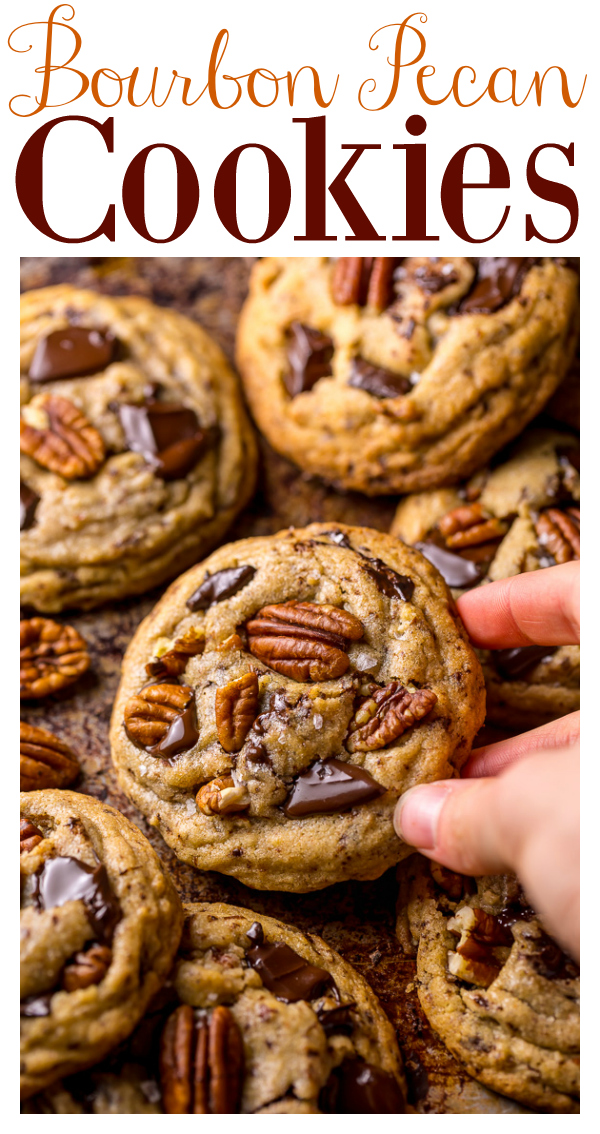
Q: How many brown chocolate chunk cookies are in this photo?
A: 7